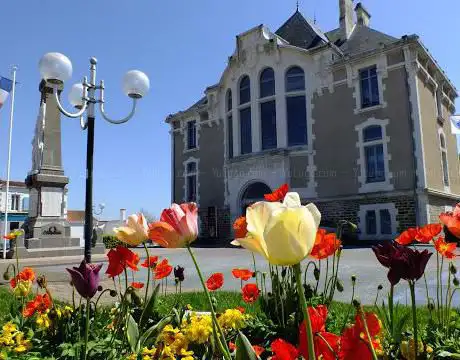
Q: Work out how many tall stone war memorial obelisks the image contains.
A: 1